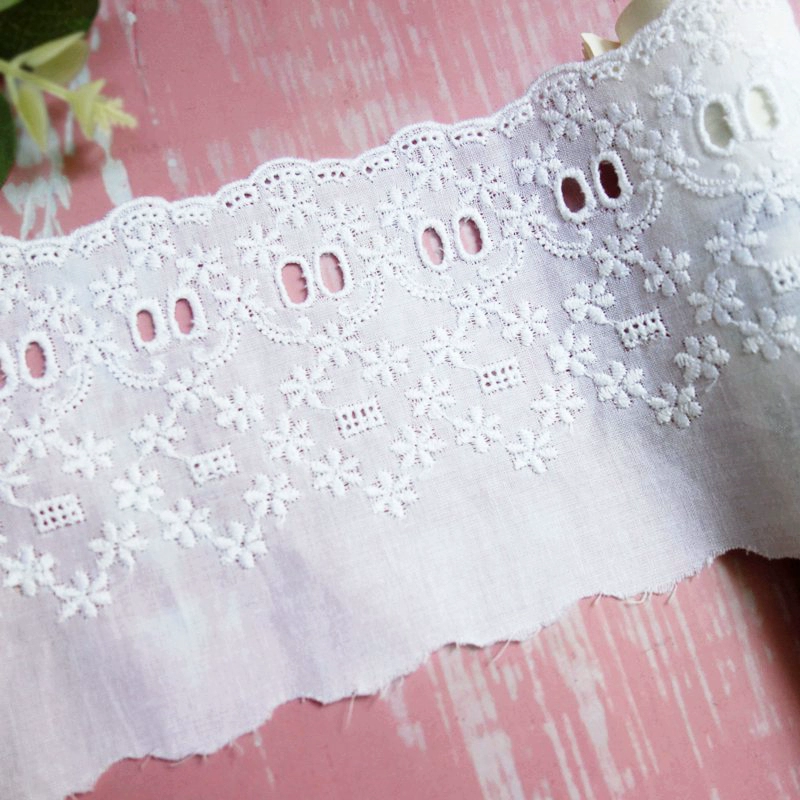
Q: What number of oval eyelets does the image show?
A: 12